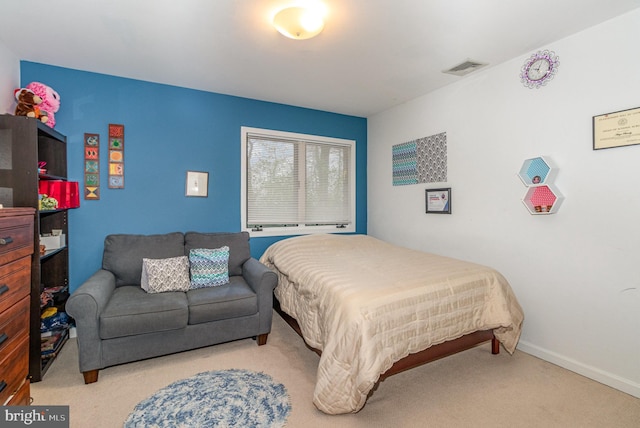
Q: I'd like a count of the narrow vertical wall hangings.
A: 2